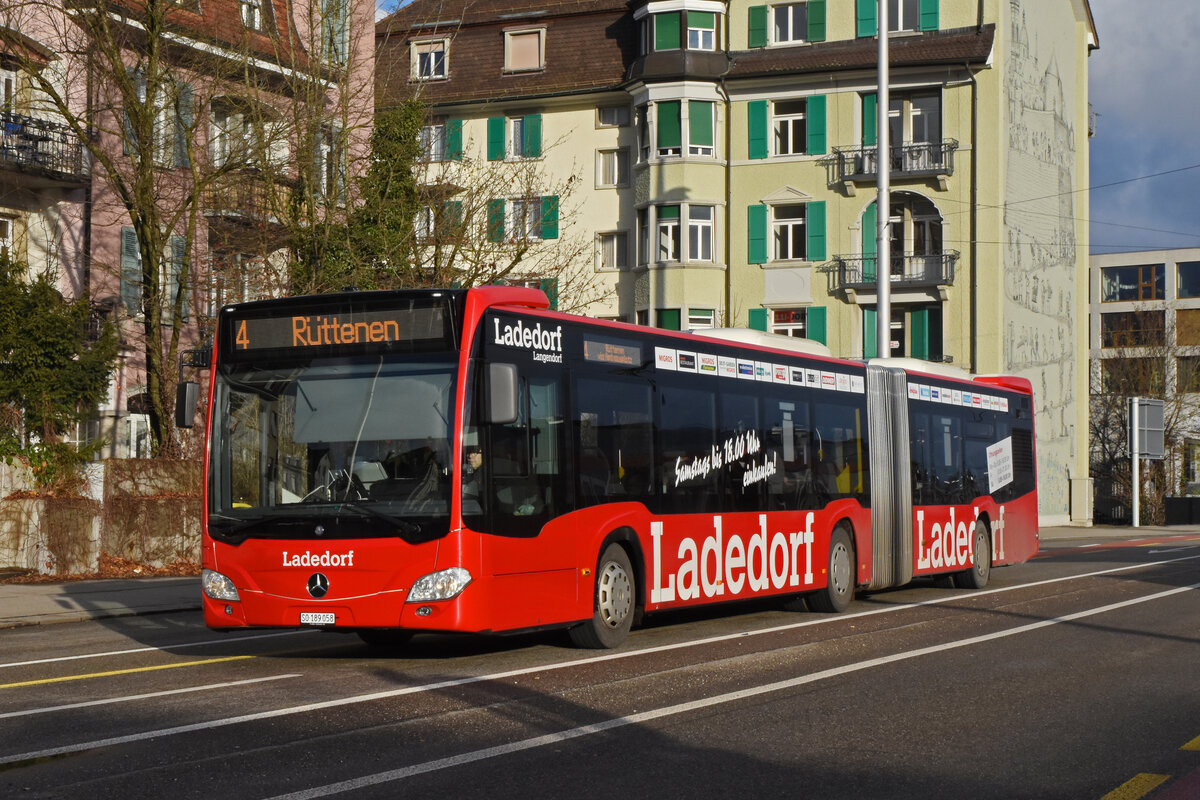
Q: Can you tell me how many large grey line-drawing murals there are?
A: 1